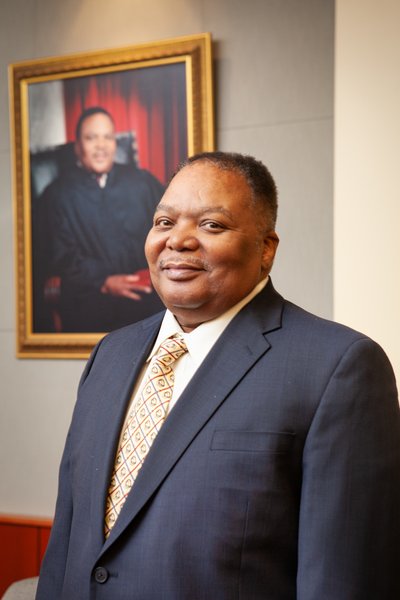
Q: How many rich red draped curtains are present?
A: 1